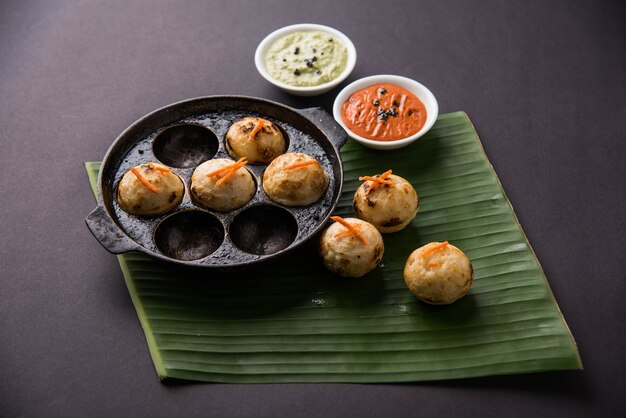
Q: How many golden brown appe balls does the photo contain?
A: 7